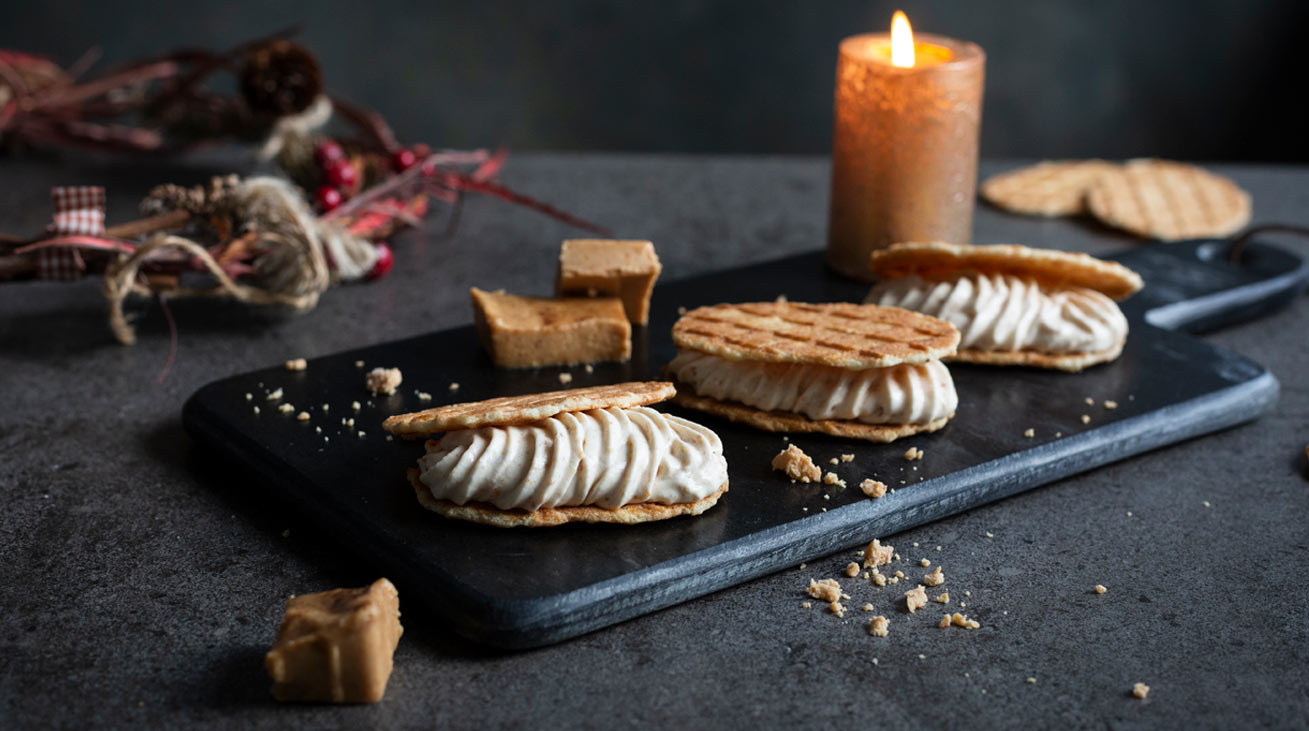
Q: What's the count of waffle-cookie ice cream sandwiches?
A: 3